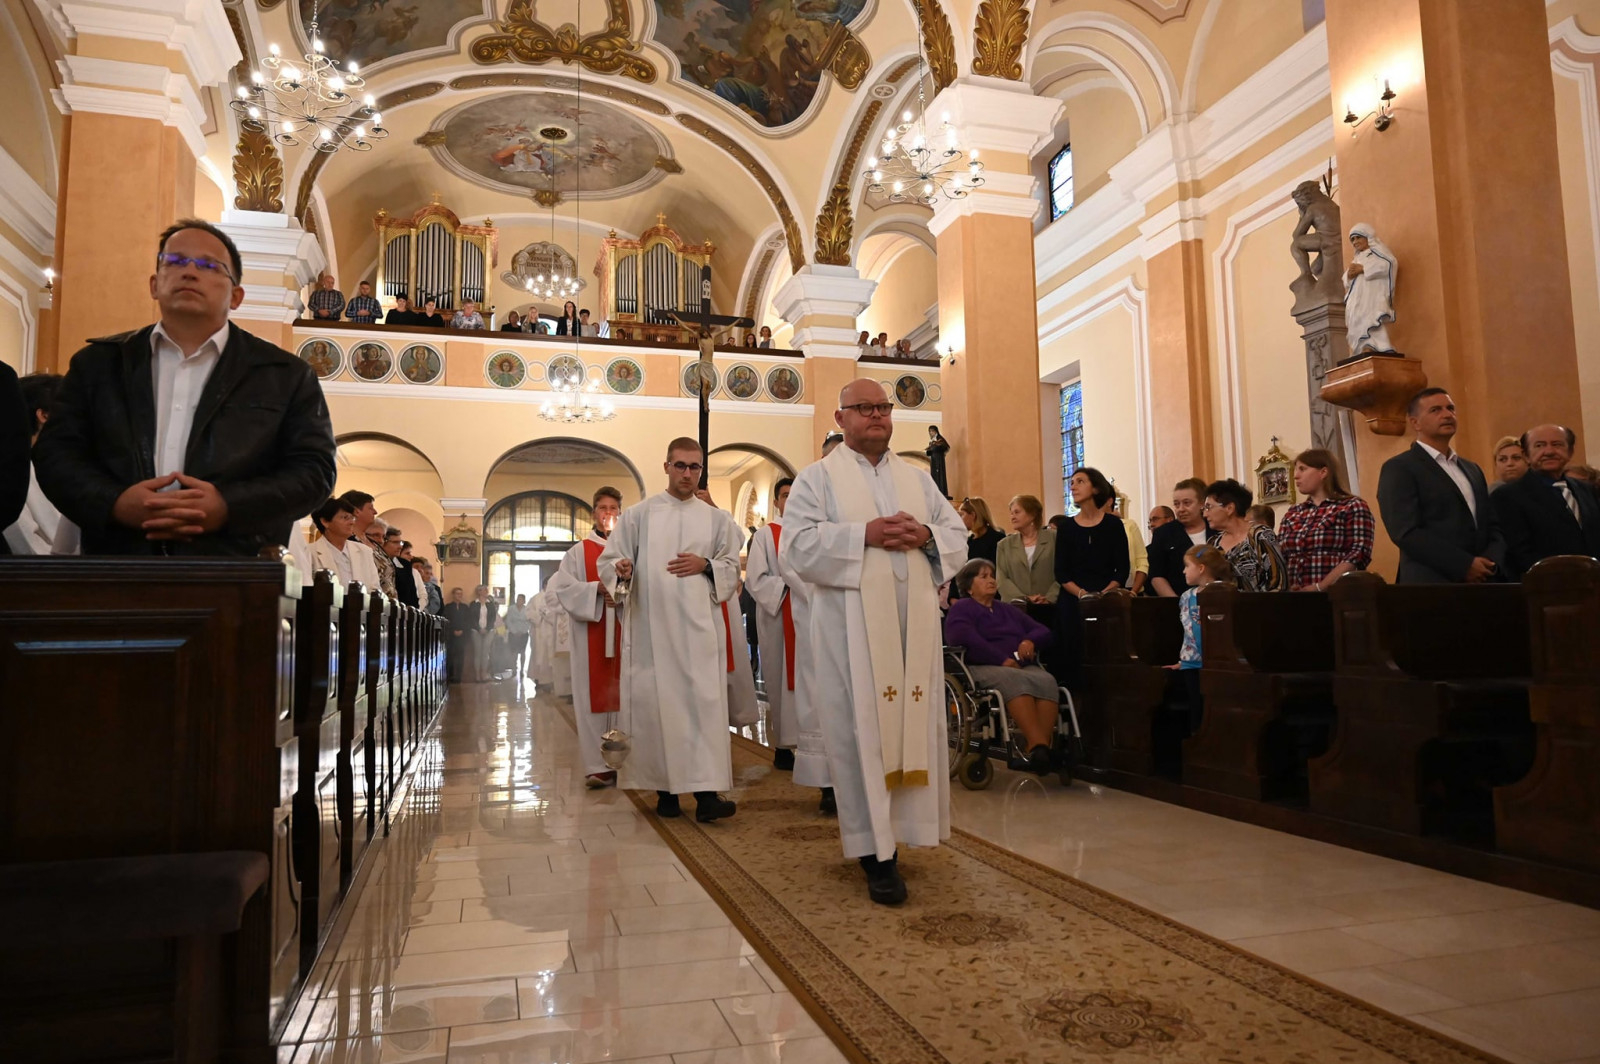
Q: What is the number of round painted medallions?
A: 10